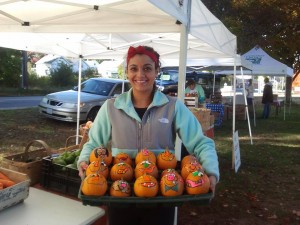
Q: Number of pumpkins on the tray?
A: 15